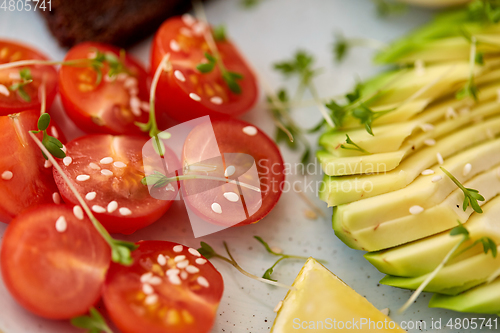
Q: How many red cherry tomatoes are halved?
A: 8